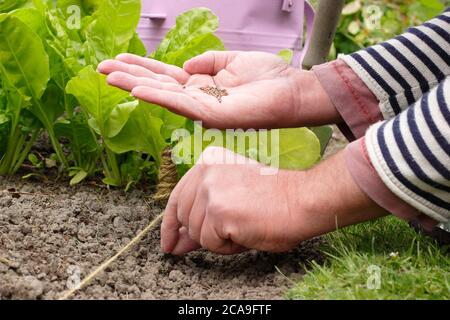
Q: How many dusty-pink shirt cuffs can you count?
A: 2